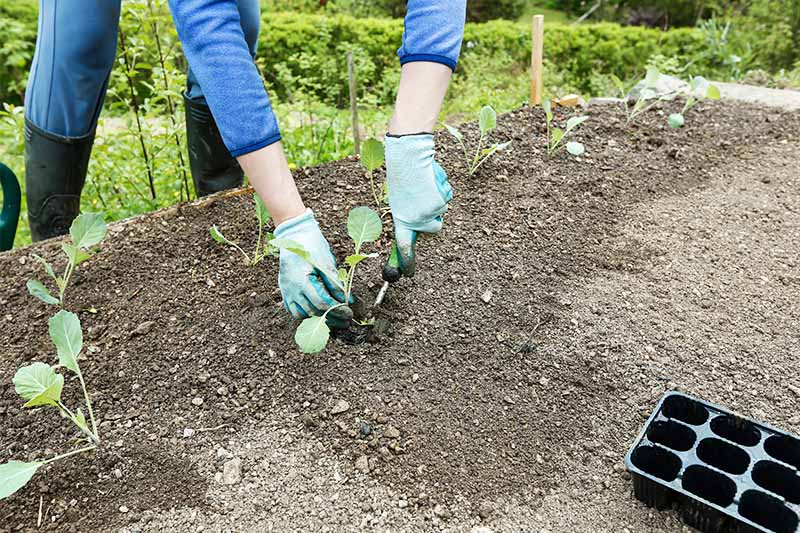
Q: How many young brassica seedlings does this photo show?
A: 9